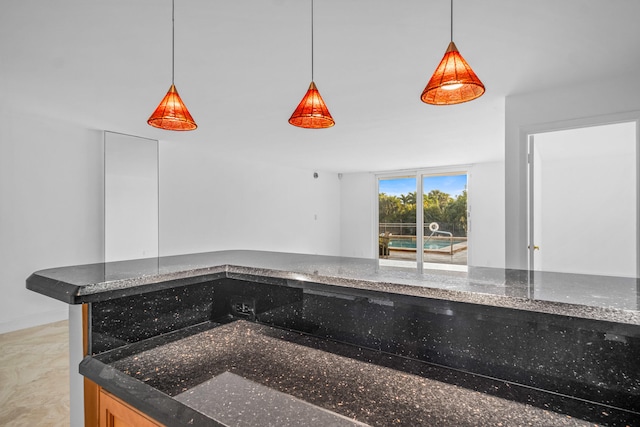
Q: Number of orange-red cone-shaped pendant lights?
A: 3